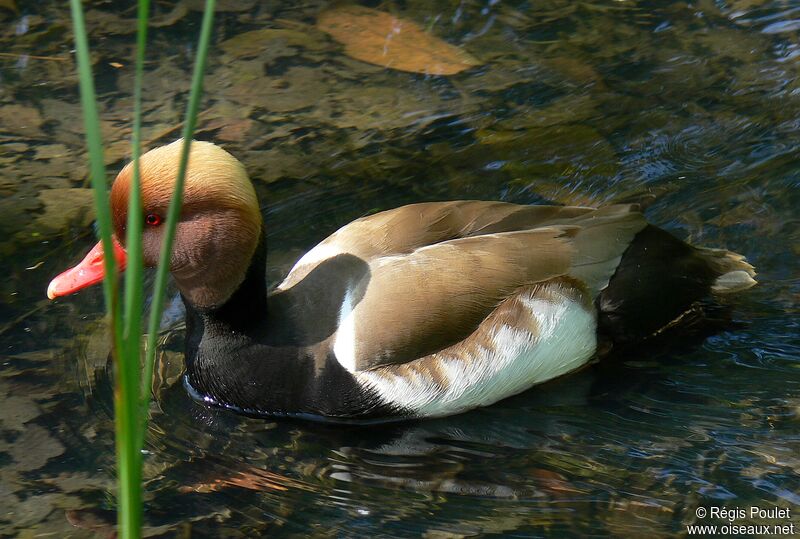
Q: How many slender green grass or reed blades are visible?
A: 3